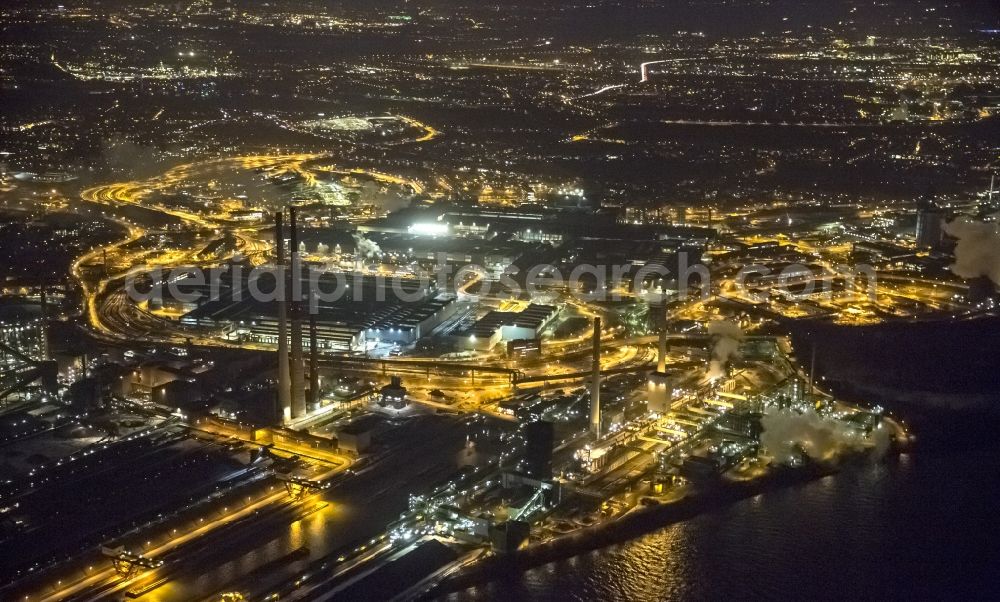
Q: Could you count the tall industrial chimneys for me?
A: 5